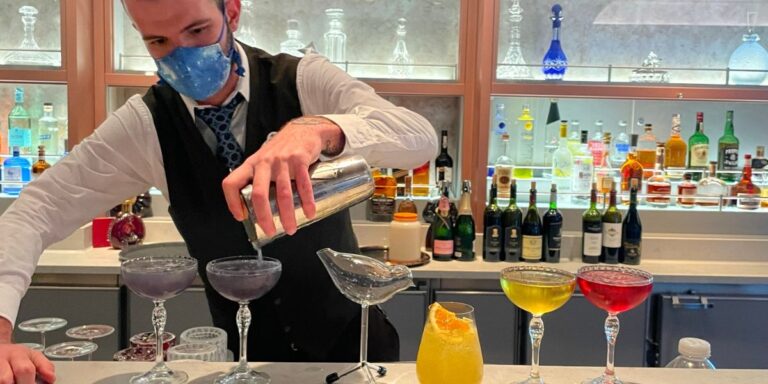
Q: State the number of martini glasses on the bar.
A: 4